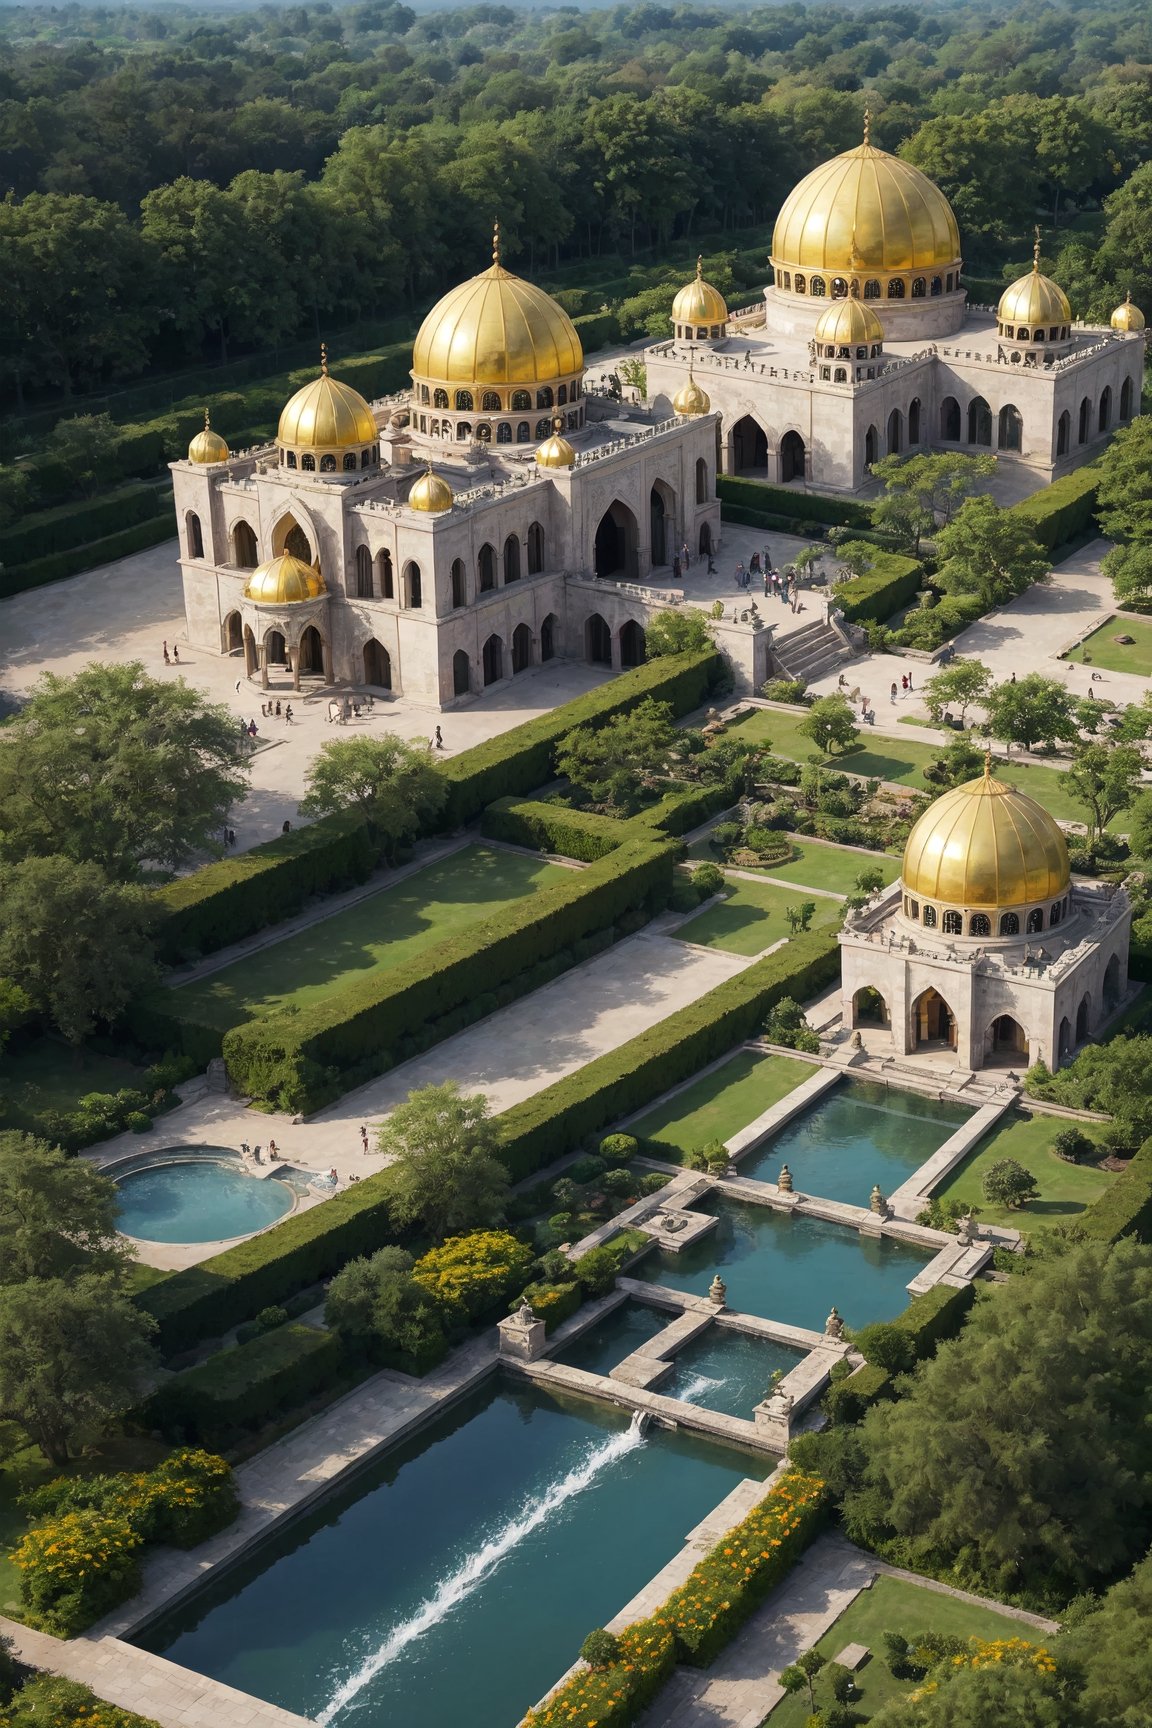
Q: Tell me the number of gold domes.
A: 13